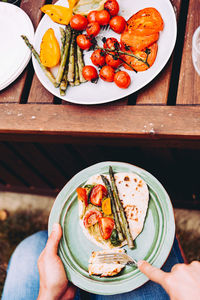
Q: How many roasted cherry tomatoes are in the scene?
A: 13